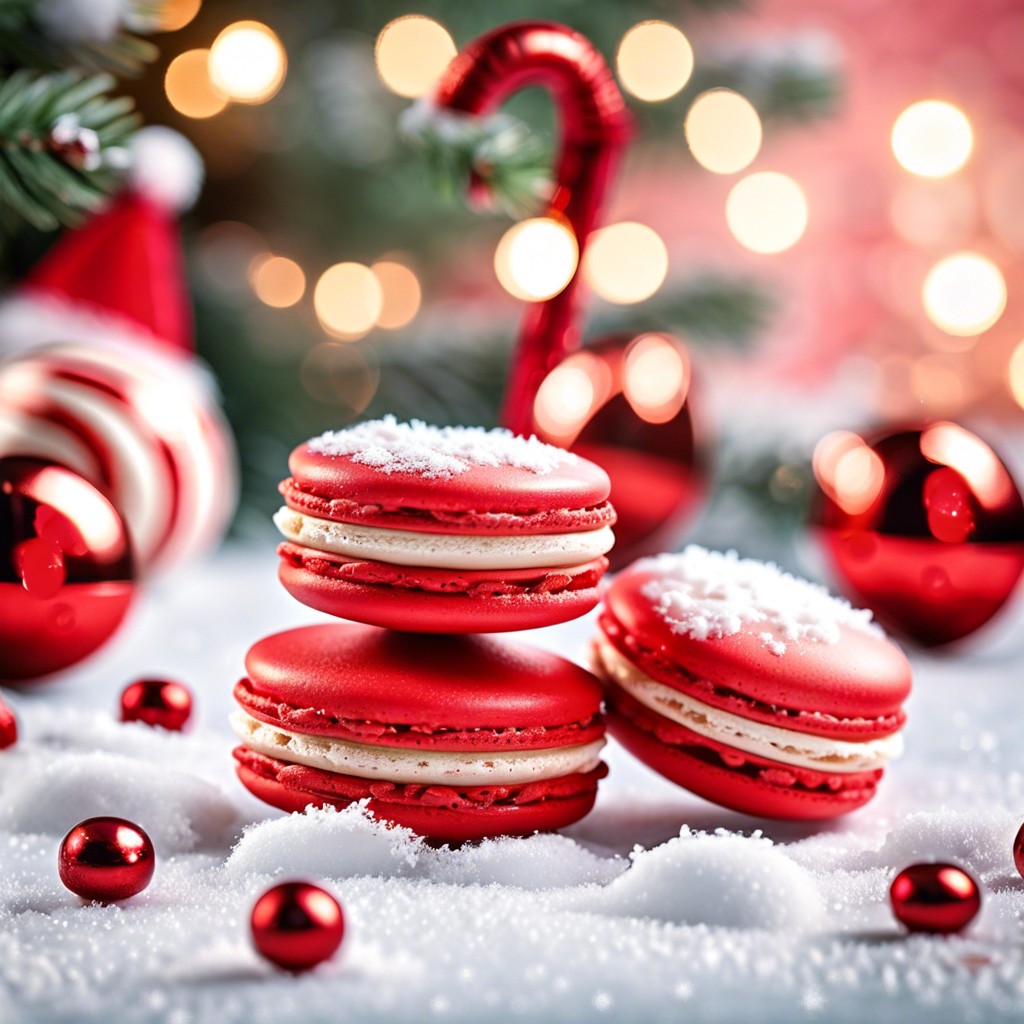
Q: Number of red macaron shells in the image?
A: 6